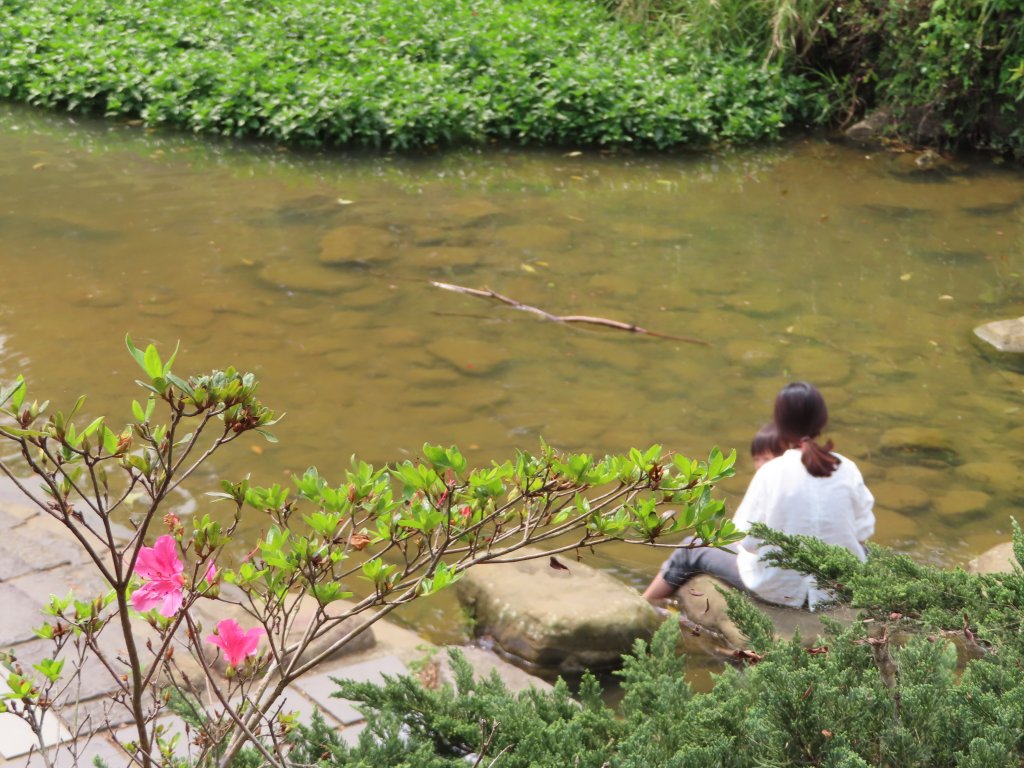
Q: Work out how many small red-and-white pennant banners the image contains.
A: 0